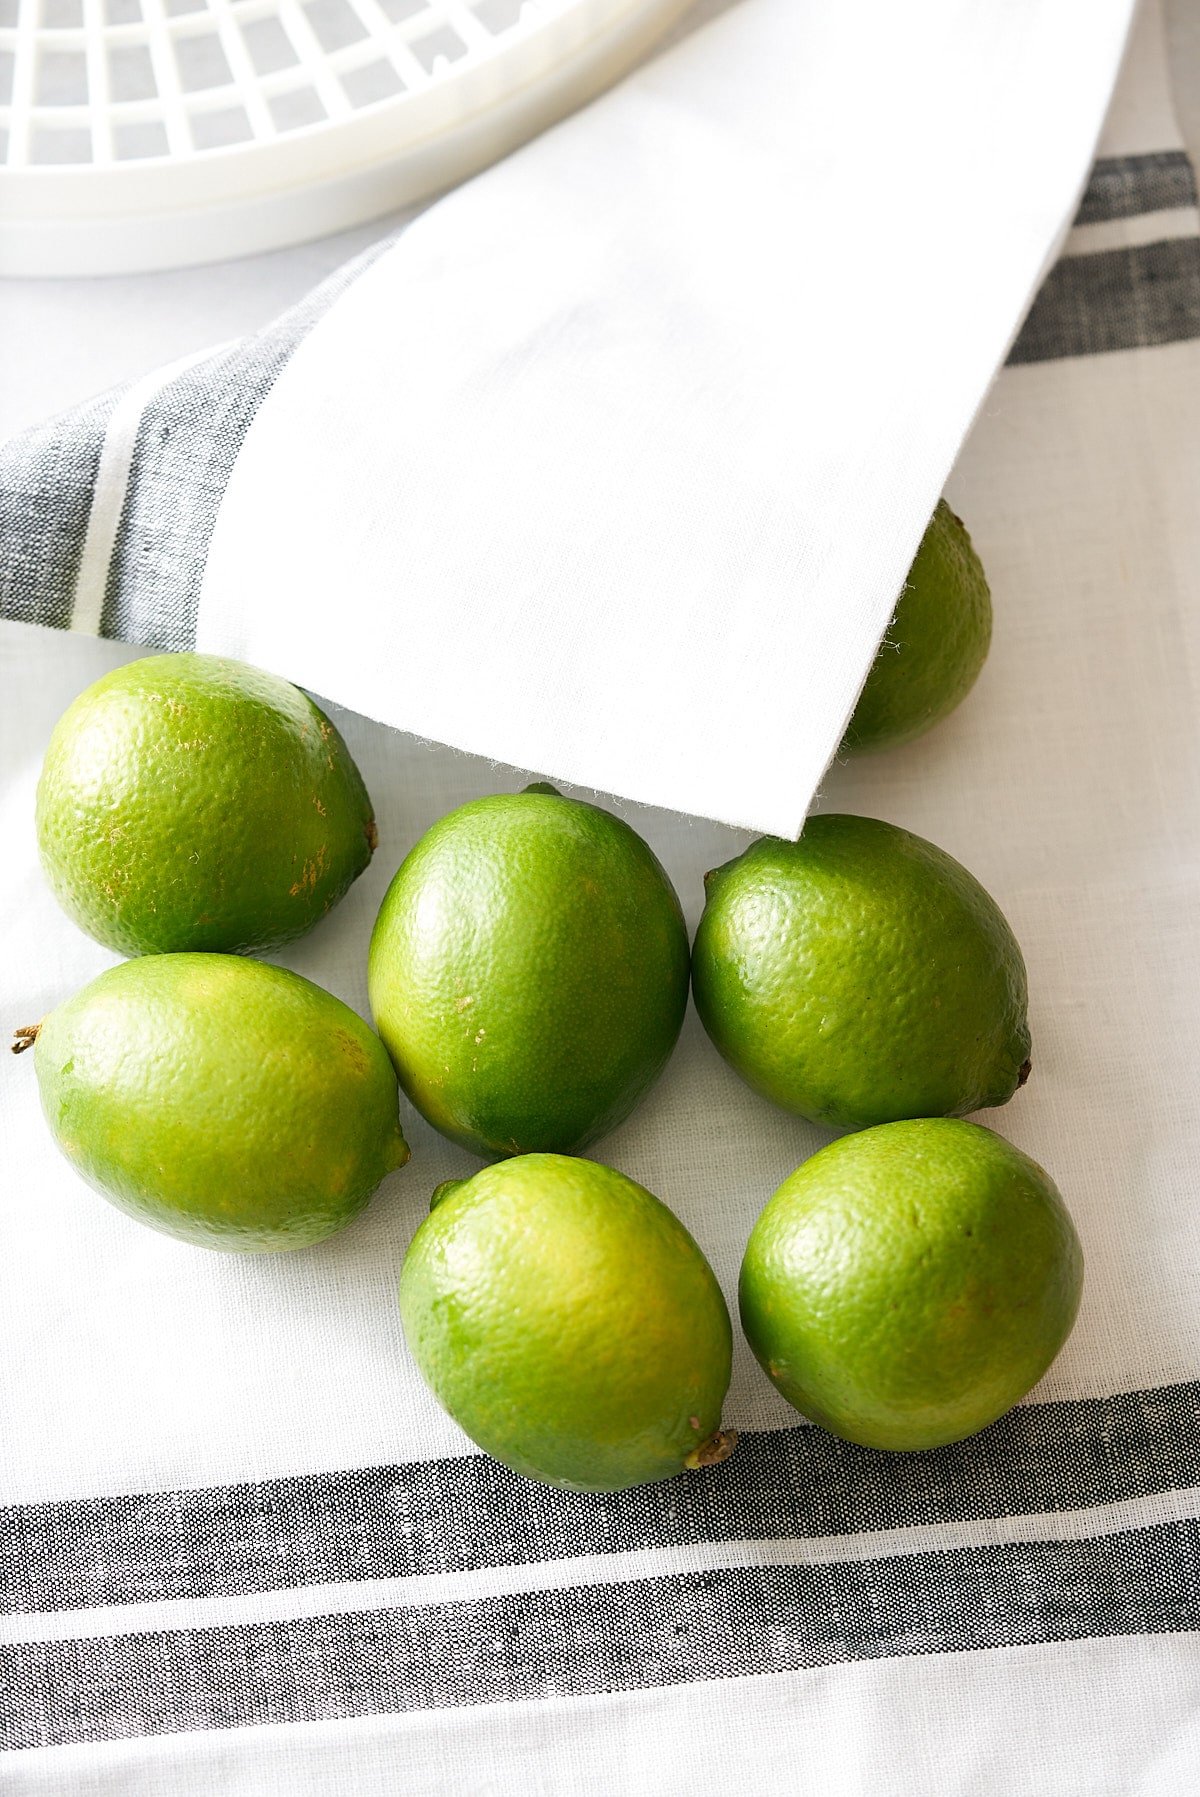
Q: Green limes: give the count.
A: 7